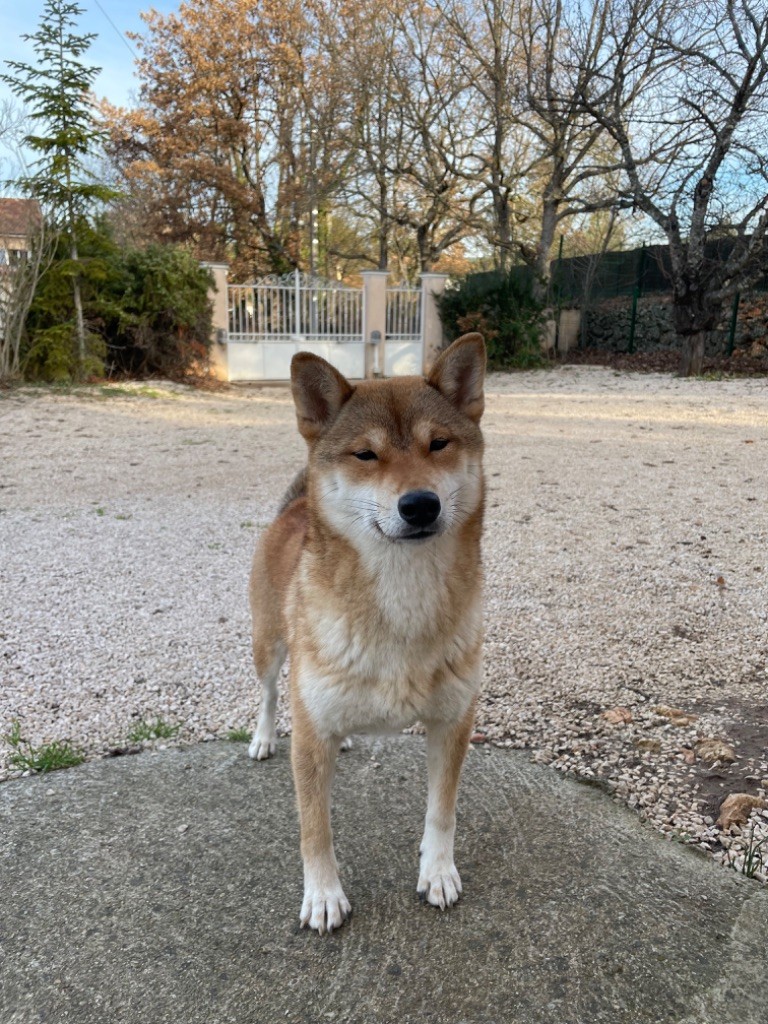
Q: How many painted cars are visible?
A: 0